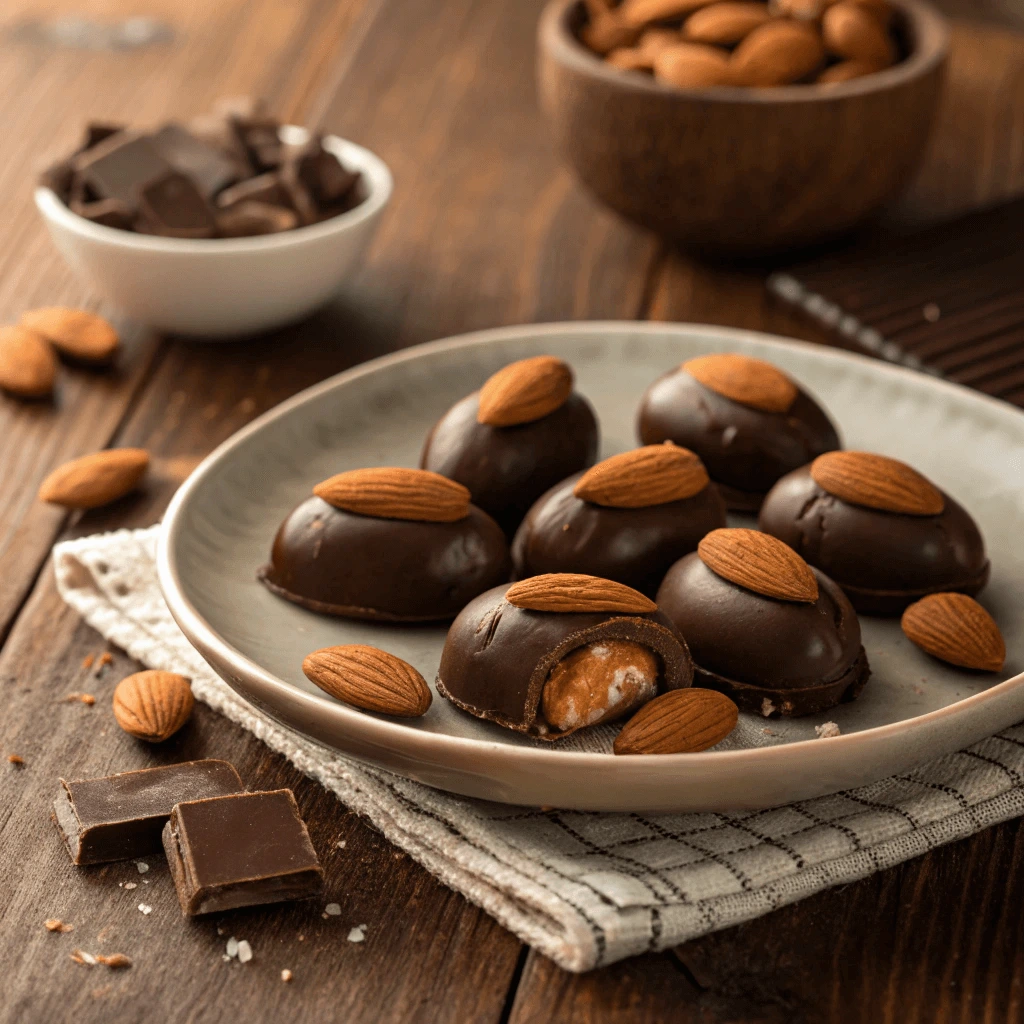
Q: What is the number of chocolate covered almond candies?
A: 7